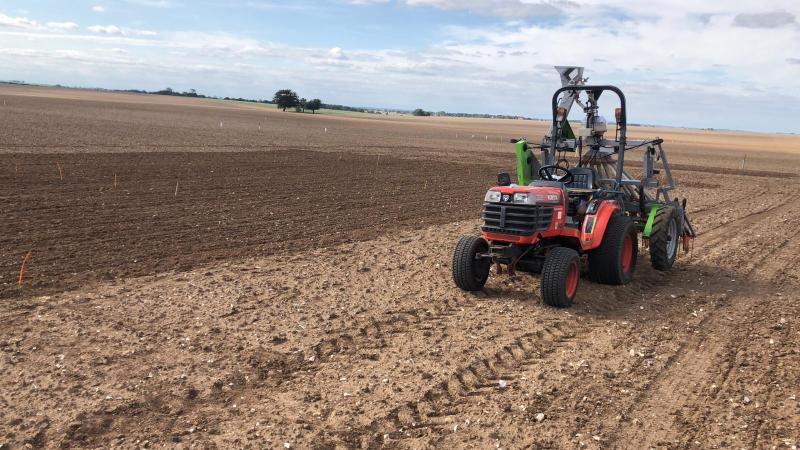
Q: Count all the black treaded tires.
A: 4